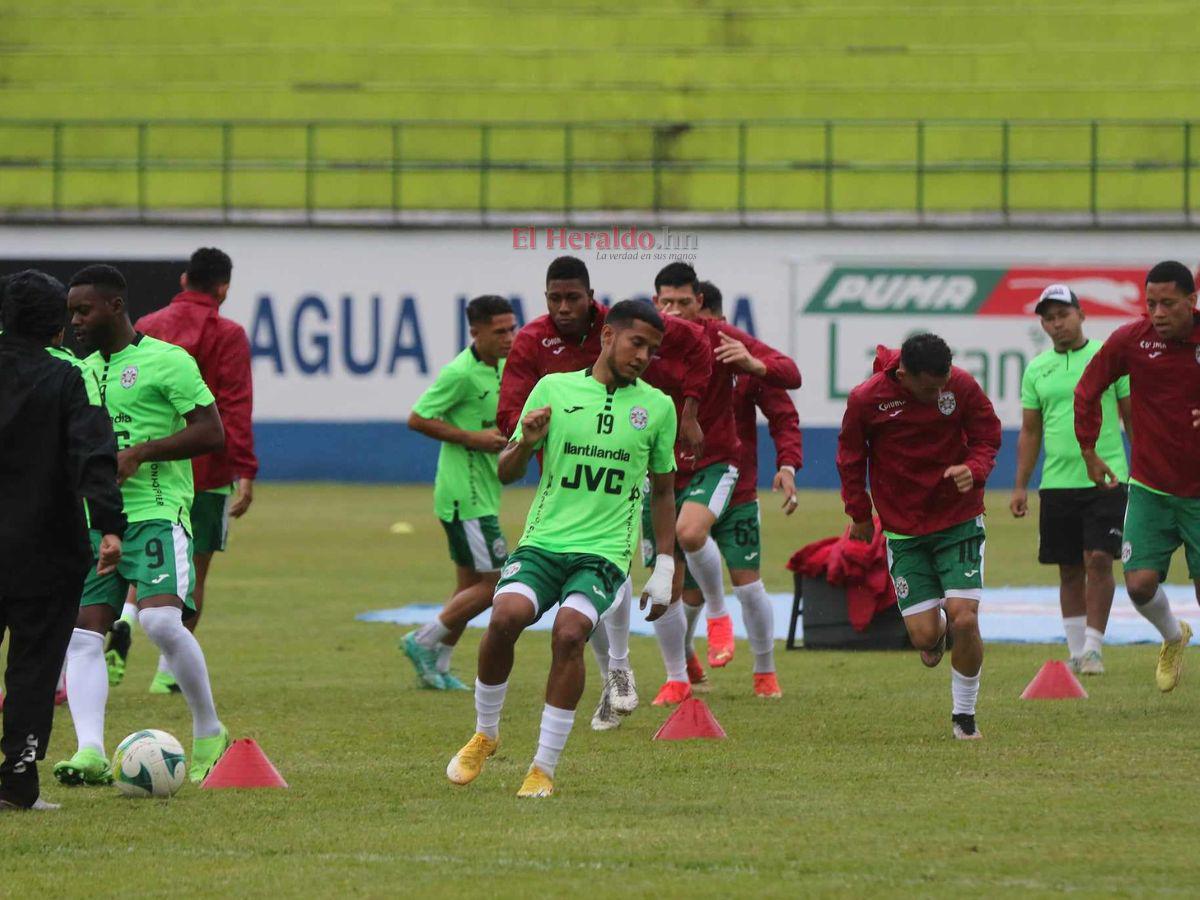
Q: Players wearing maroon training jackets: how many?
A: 6